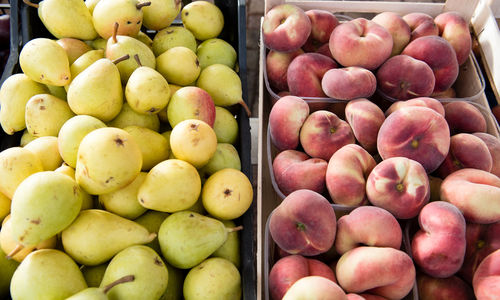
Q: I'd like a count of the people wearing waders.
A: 0